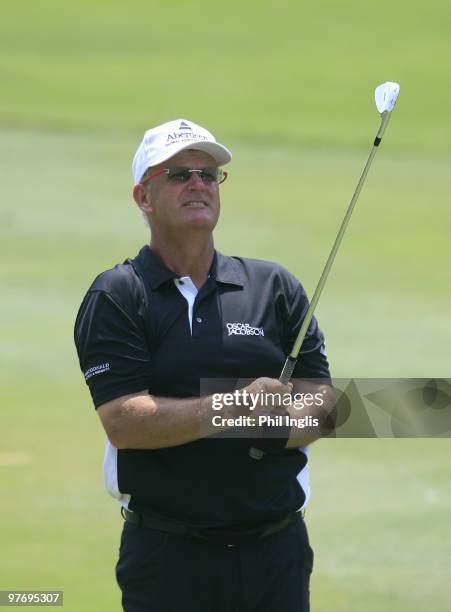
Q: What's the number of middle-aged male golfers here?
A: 1